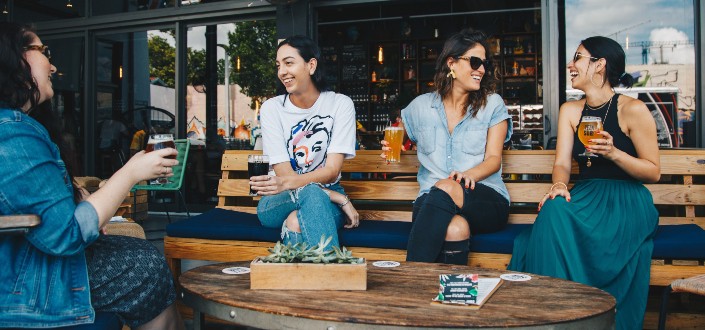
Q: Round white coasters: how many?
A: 3